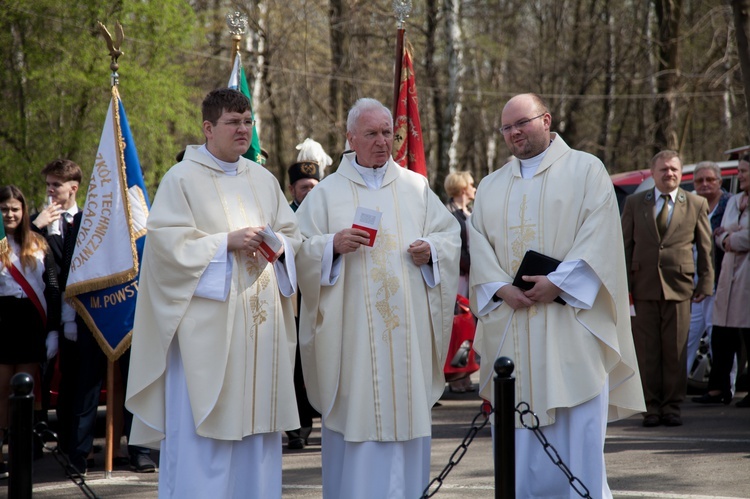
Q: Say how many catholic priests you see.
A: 3